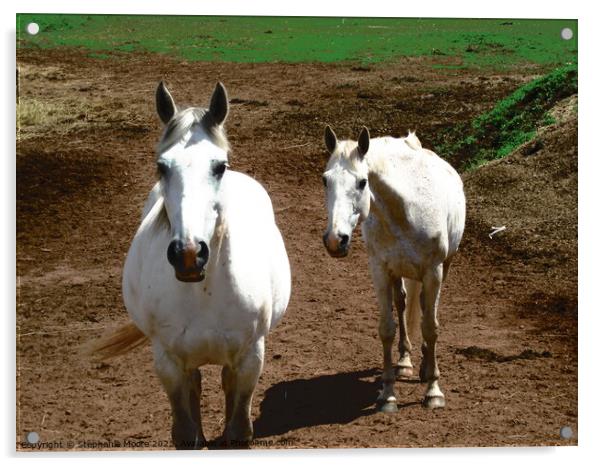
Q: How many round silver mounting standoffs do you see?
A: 4